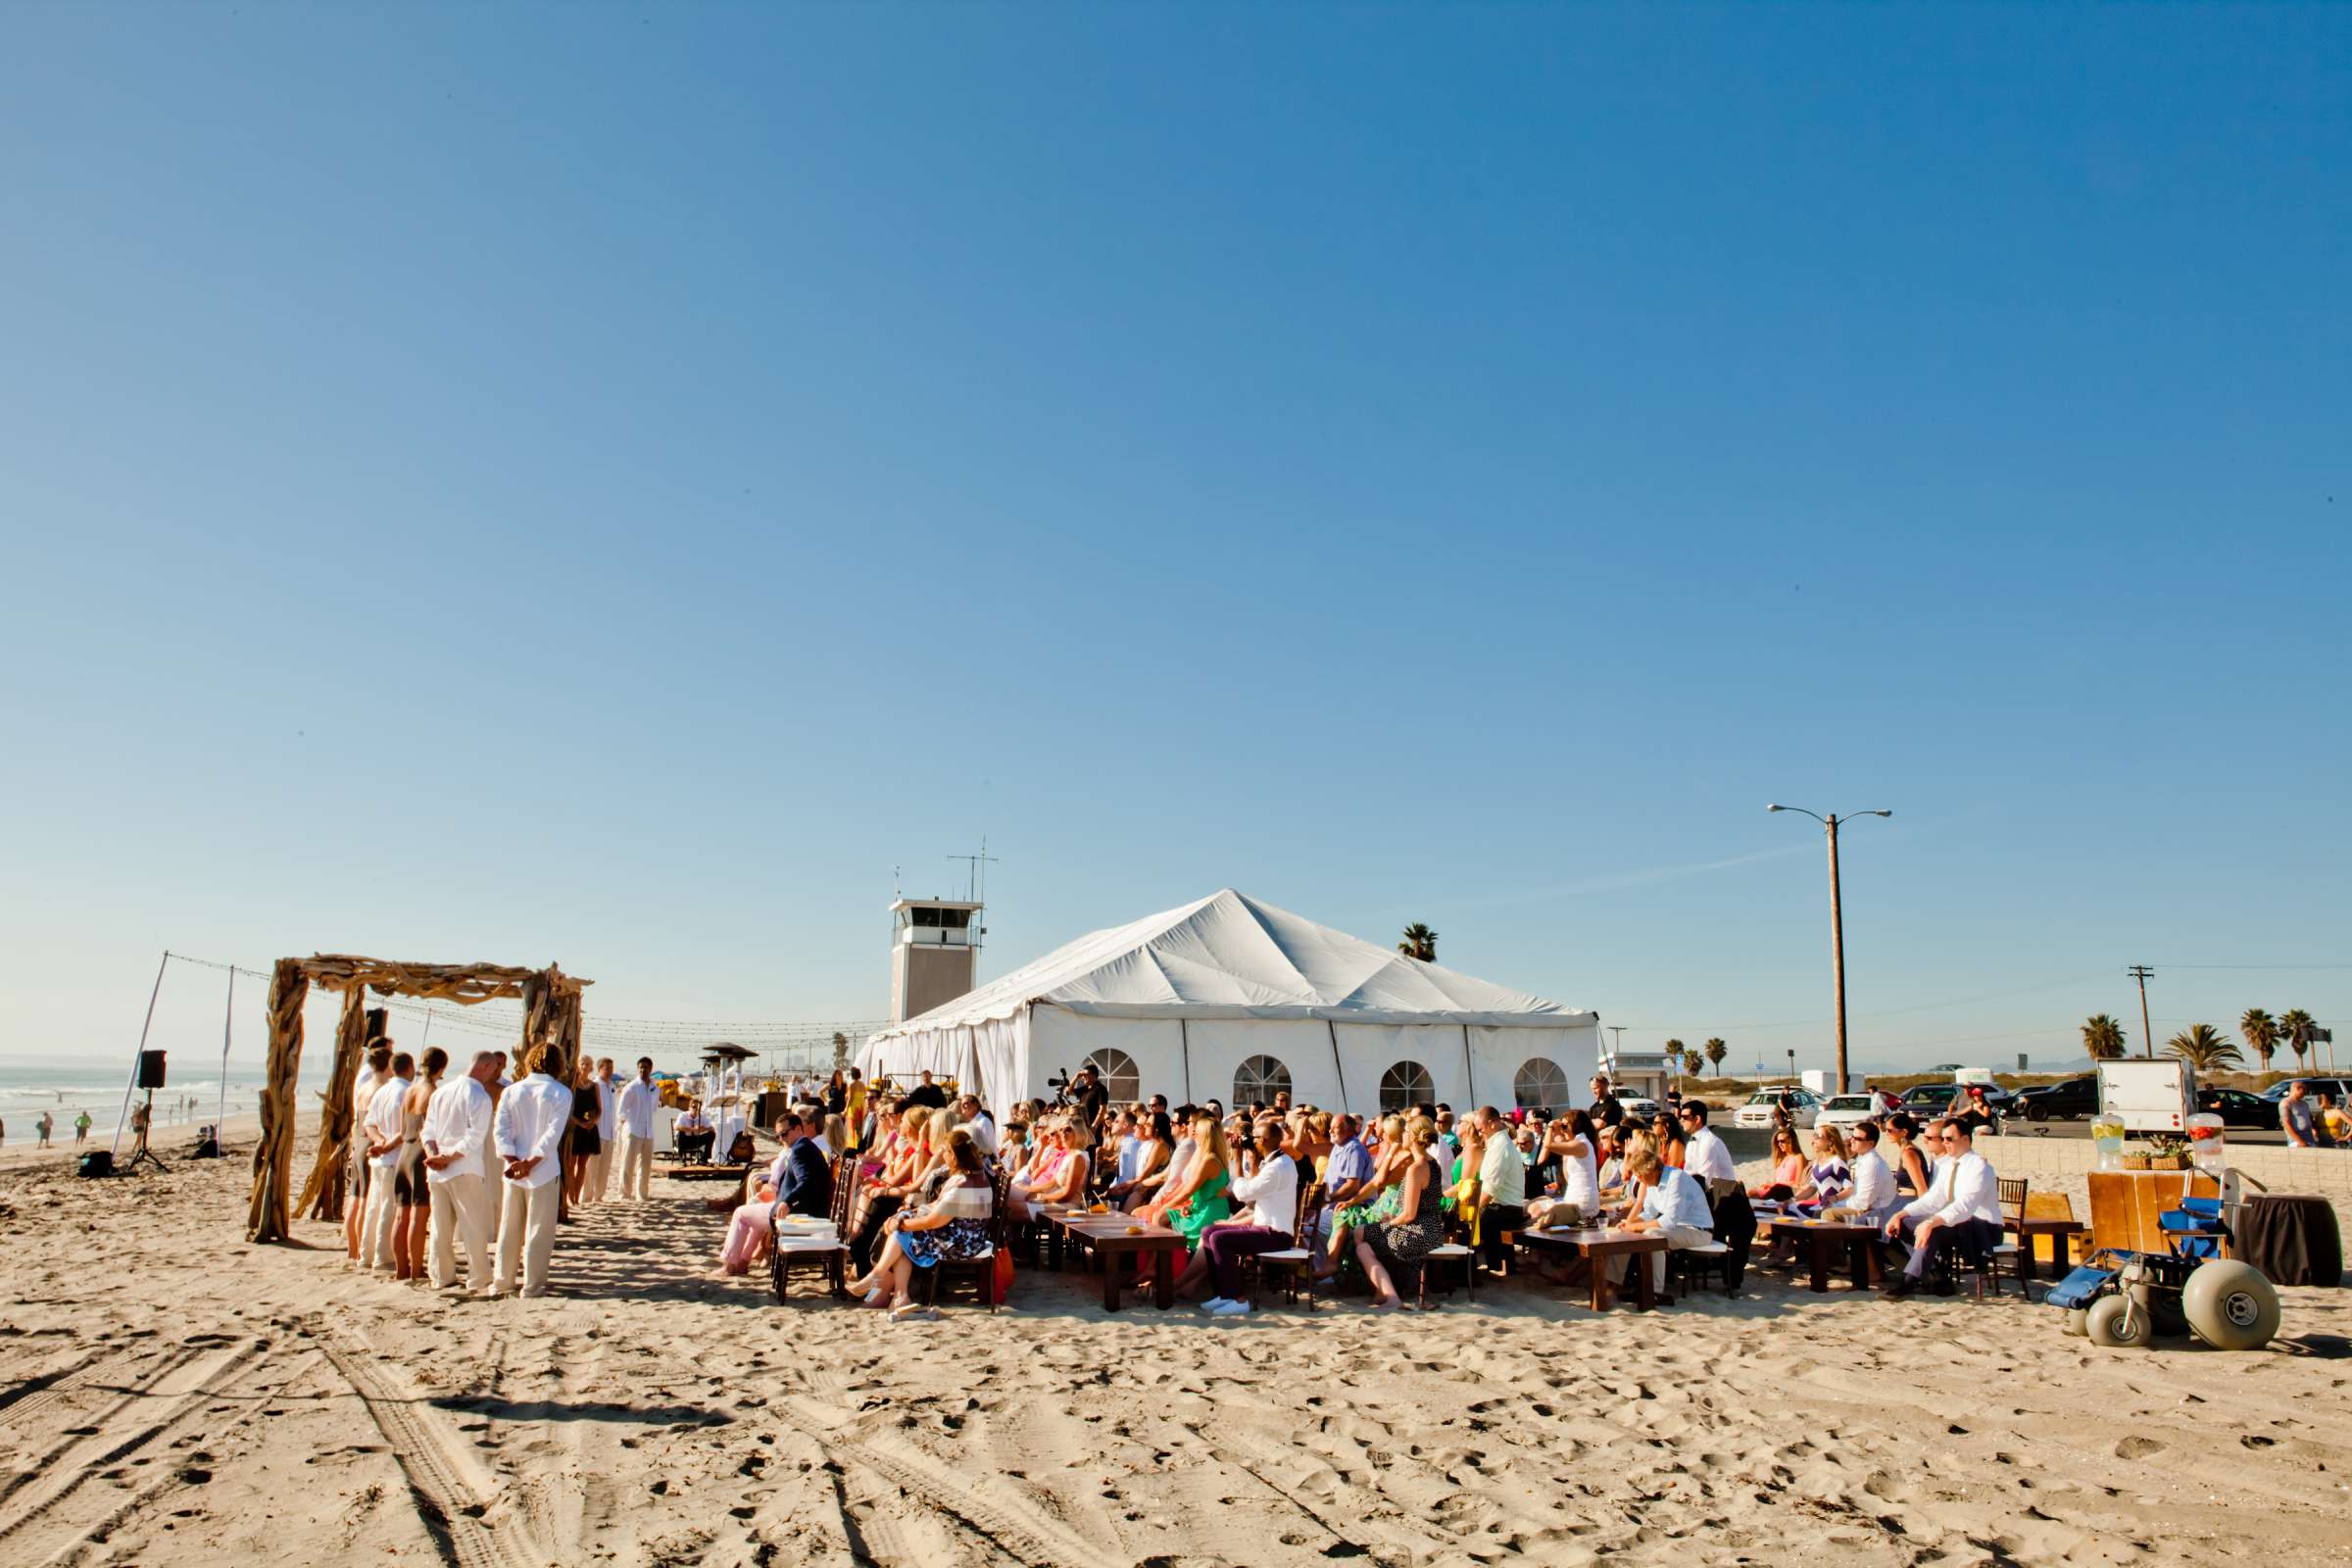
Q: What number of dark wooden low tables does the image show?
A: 4